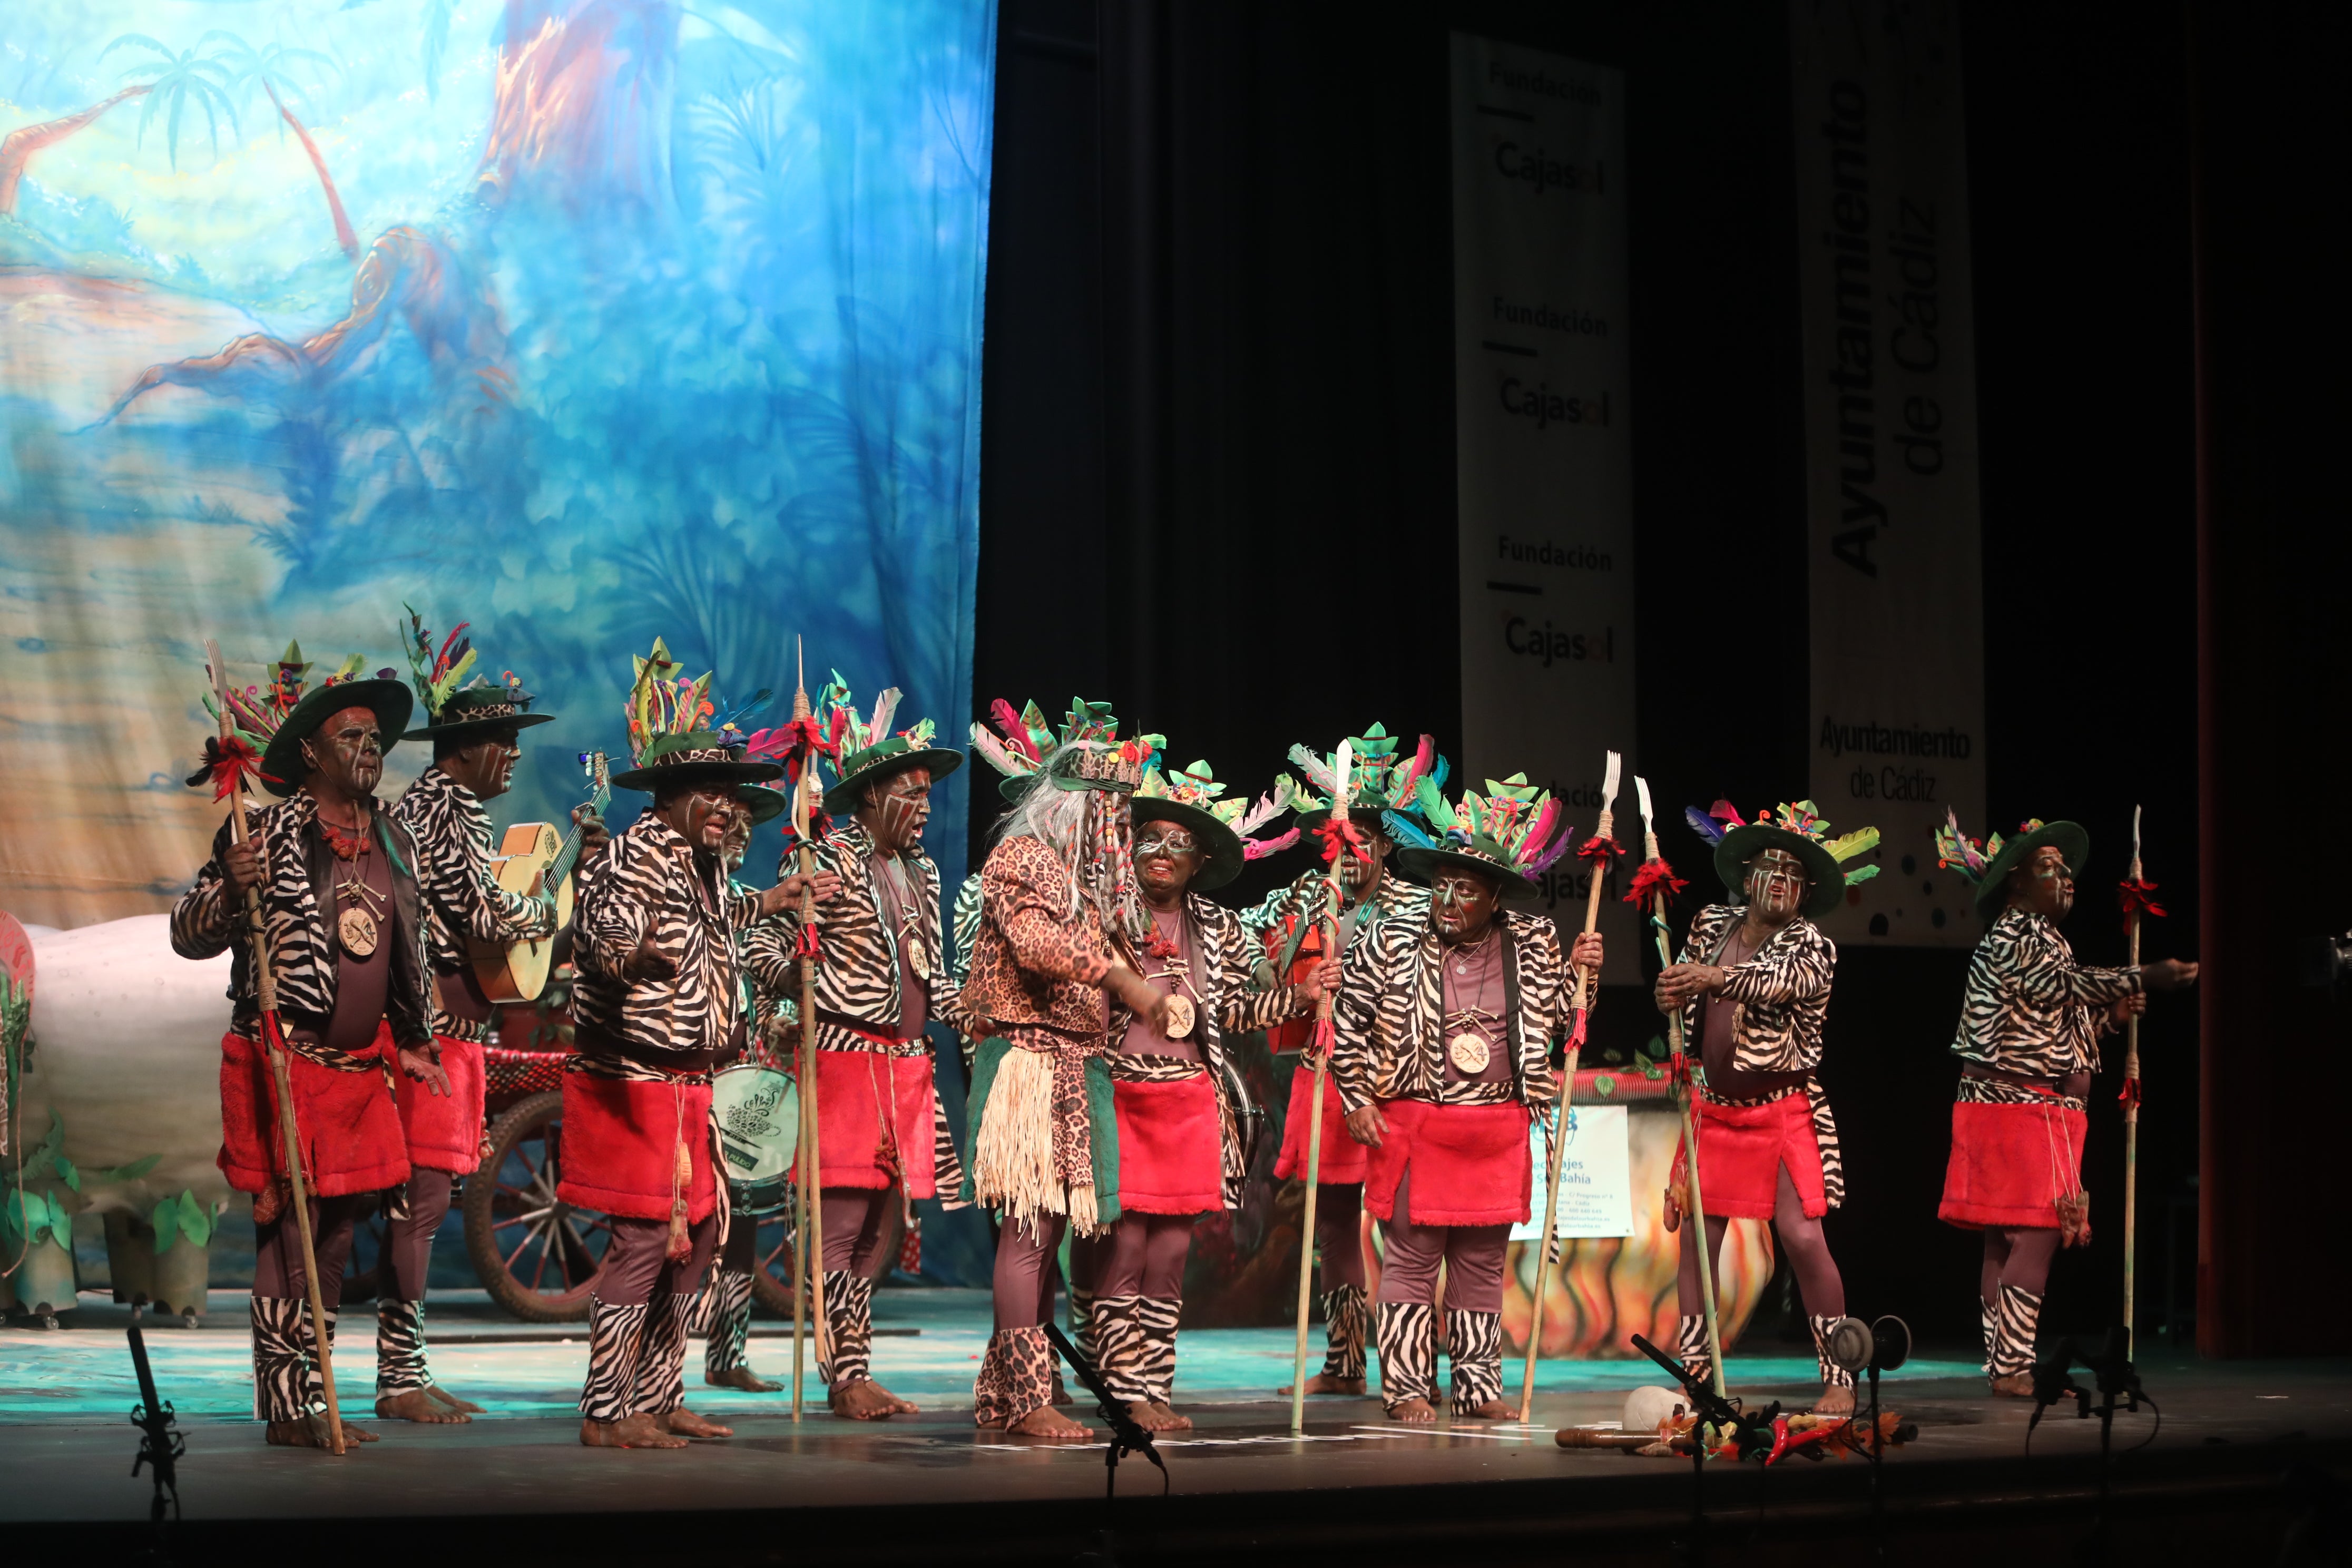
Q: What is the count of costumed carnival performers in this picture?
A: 12